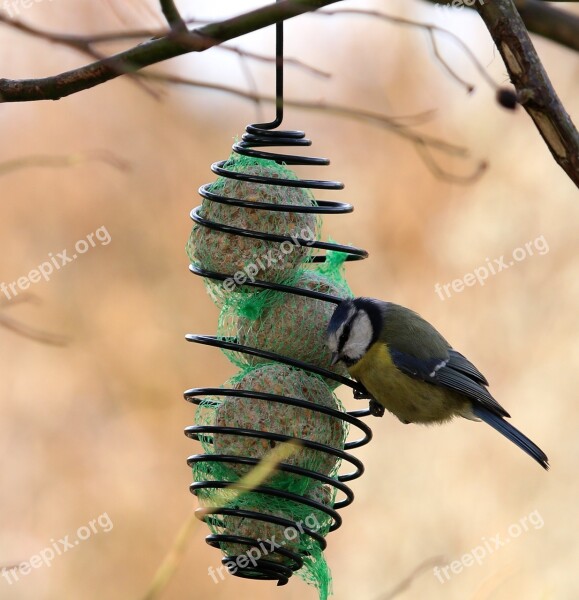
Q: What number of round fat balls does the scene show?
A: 4